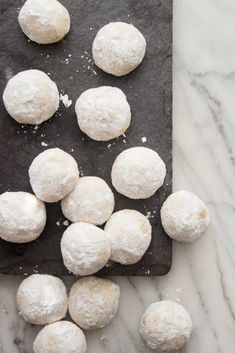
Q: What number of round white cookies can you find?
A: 15